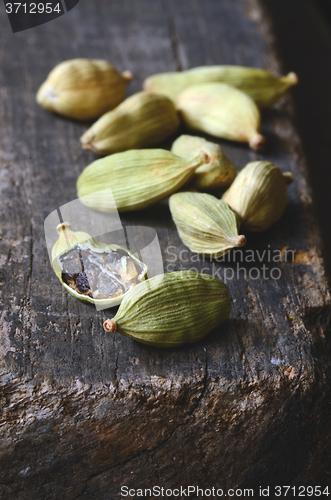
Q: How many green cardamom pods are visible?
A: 10